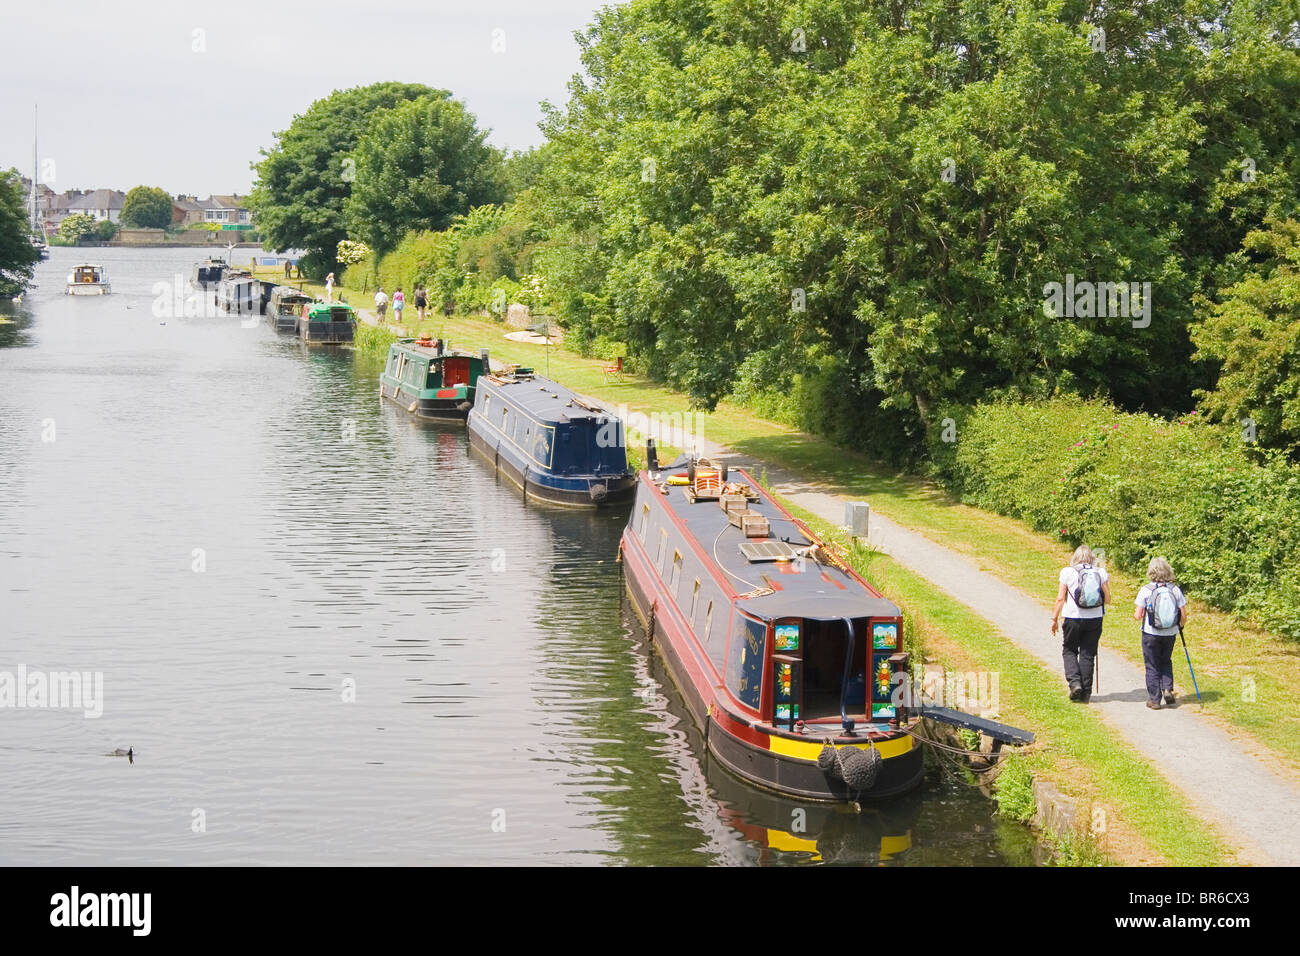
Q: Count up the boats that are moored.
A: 7